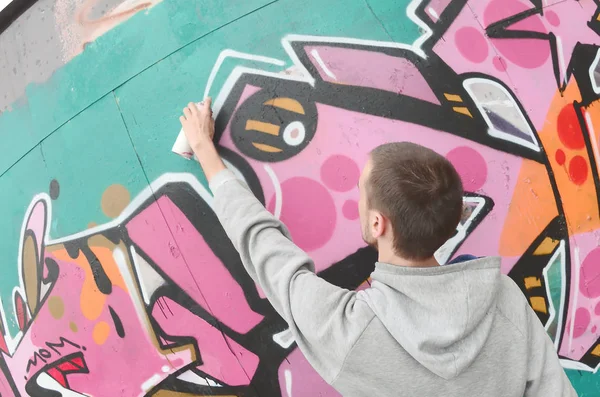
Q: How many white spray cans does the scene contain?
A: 1